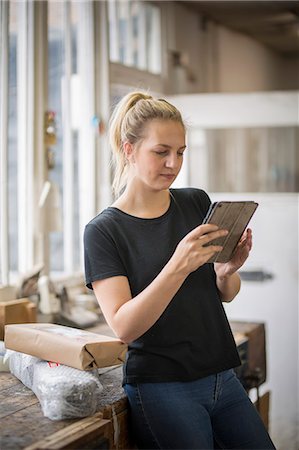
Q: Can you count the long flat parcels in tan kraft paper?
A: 1